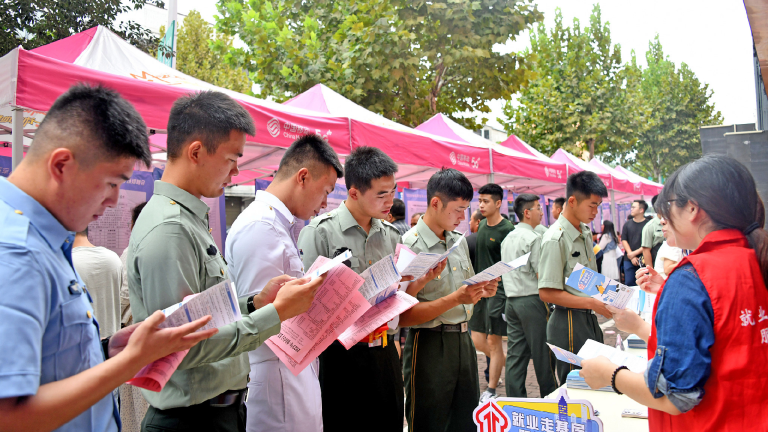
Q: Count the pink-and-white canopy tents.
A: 7